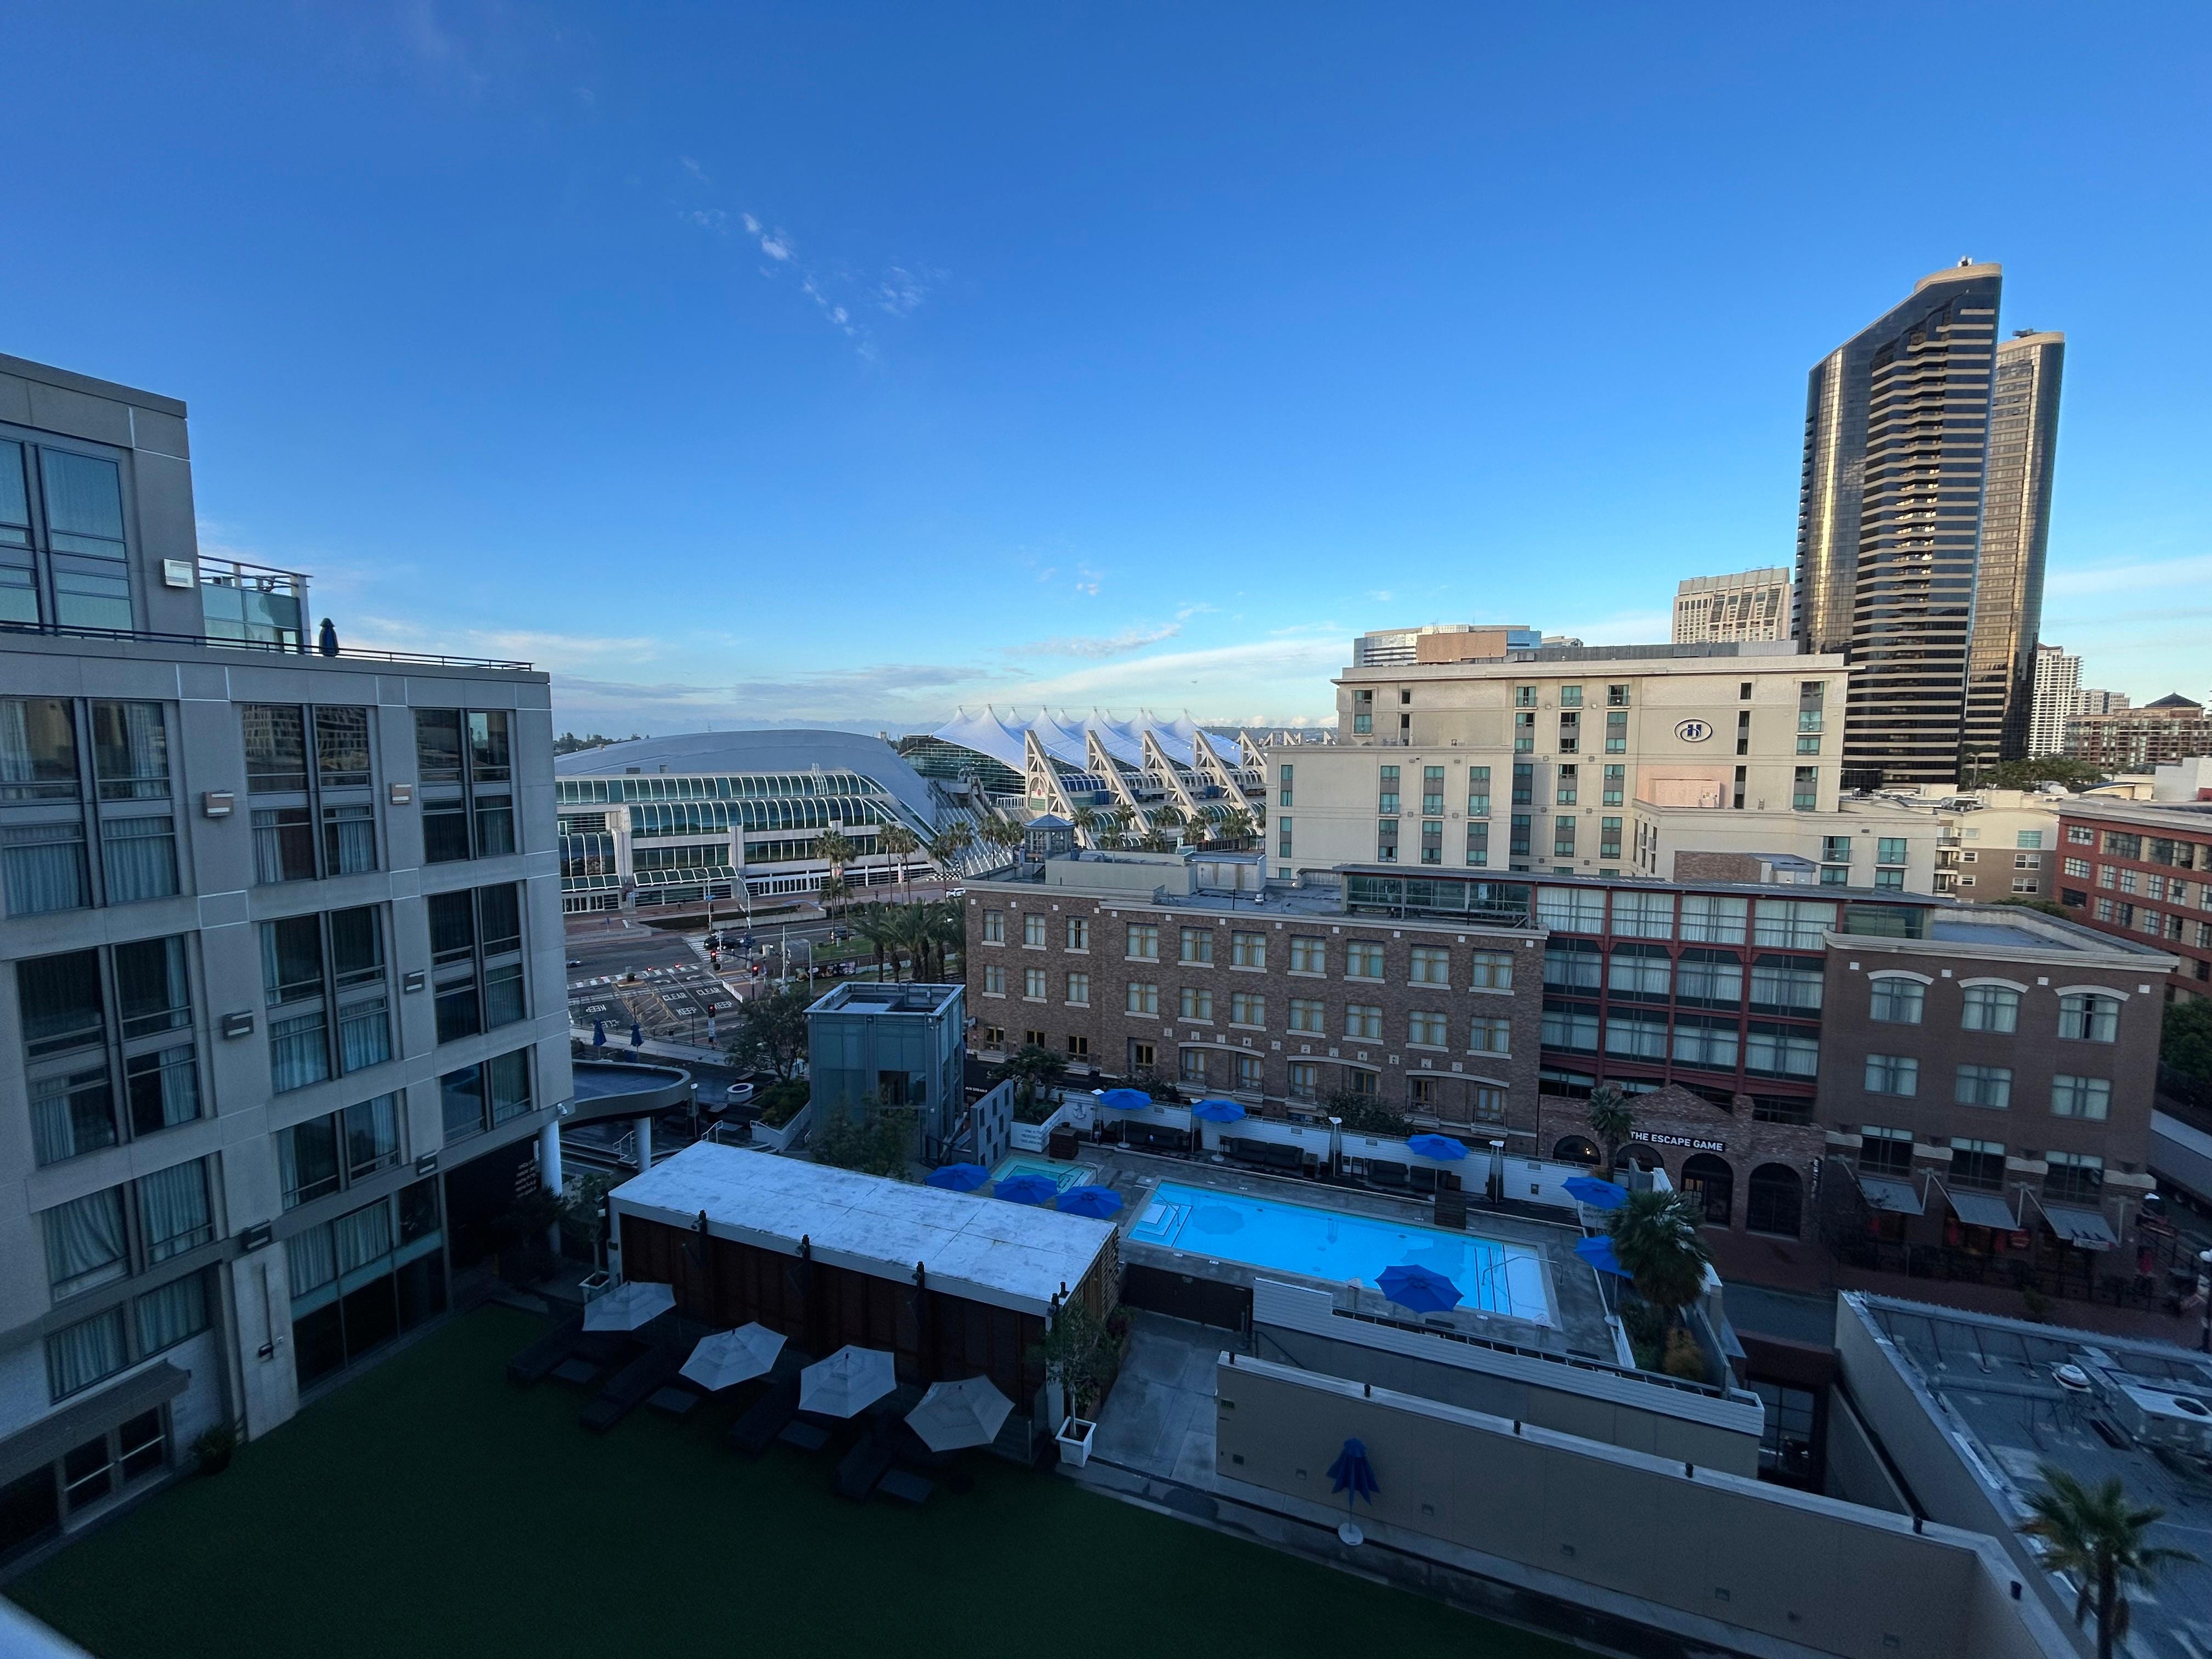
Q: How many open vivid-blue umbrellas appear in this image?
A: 9